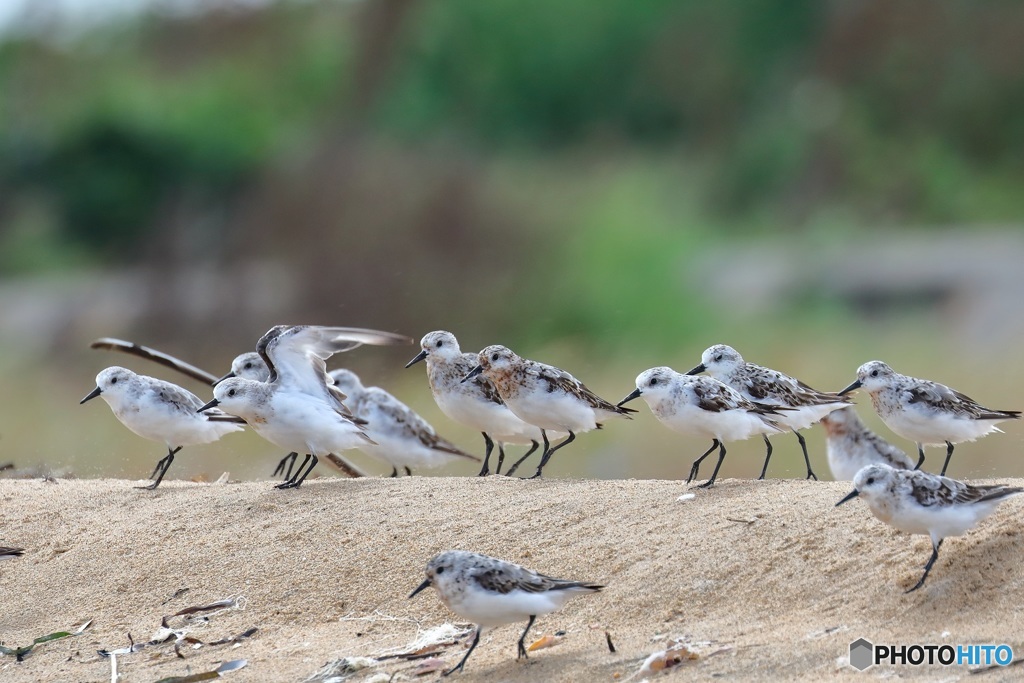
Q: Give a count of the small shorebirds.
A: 12